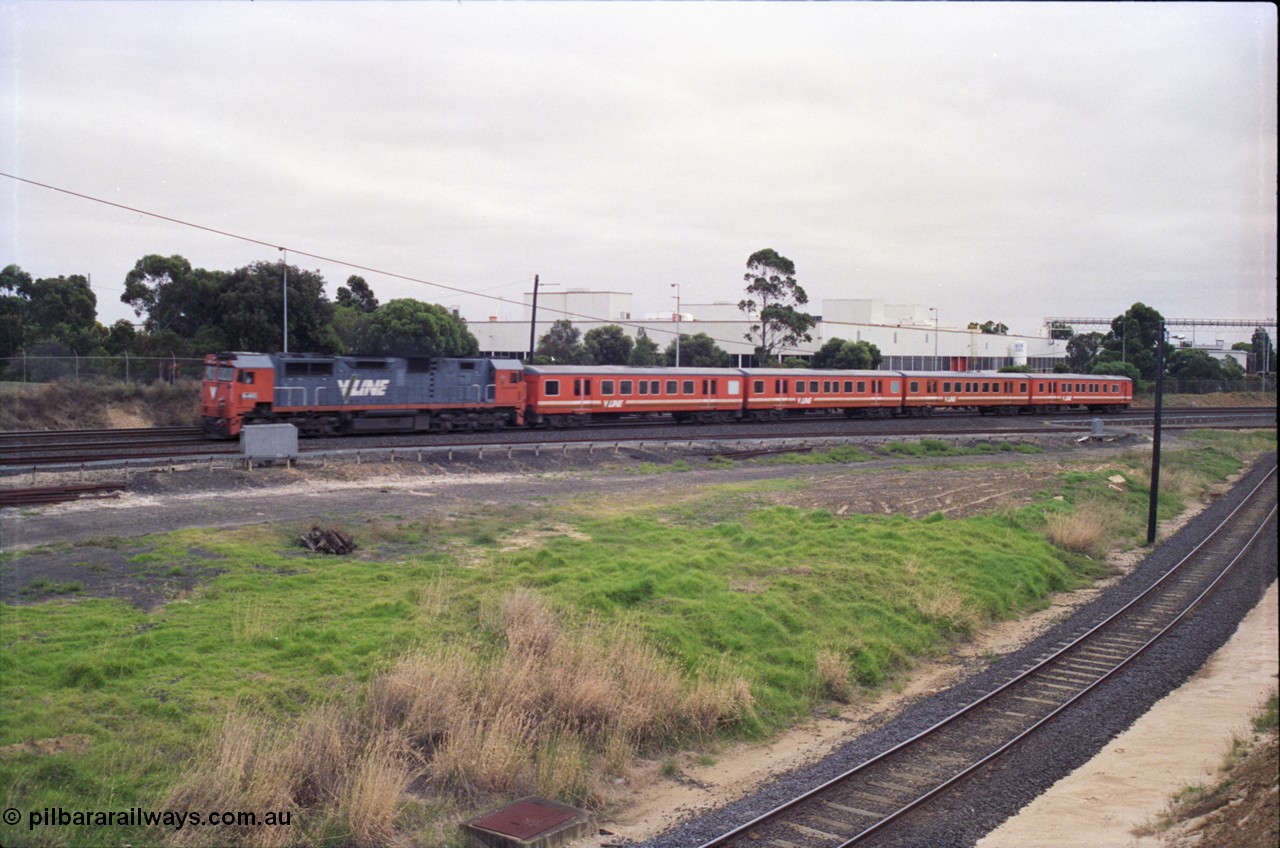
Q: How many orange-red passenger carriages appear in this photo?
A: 4